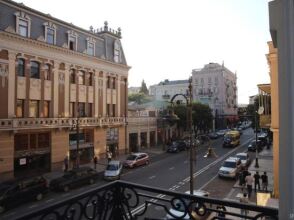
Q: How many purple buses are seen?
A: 0